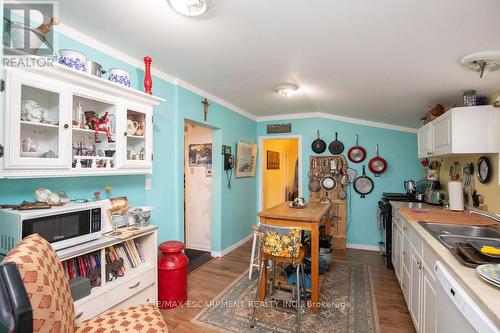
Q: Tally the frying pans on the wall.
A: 5